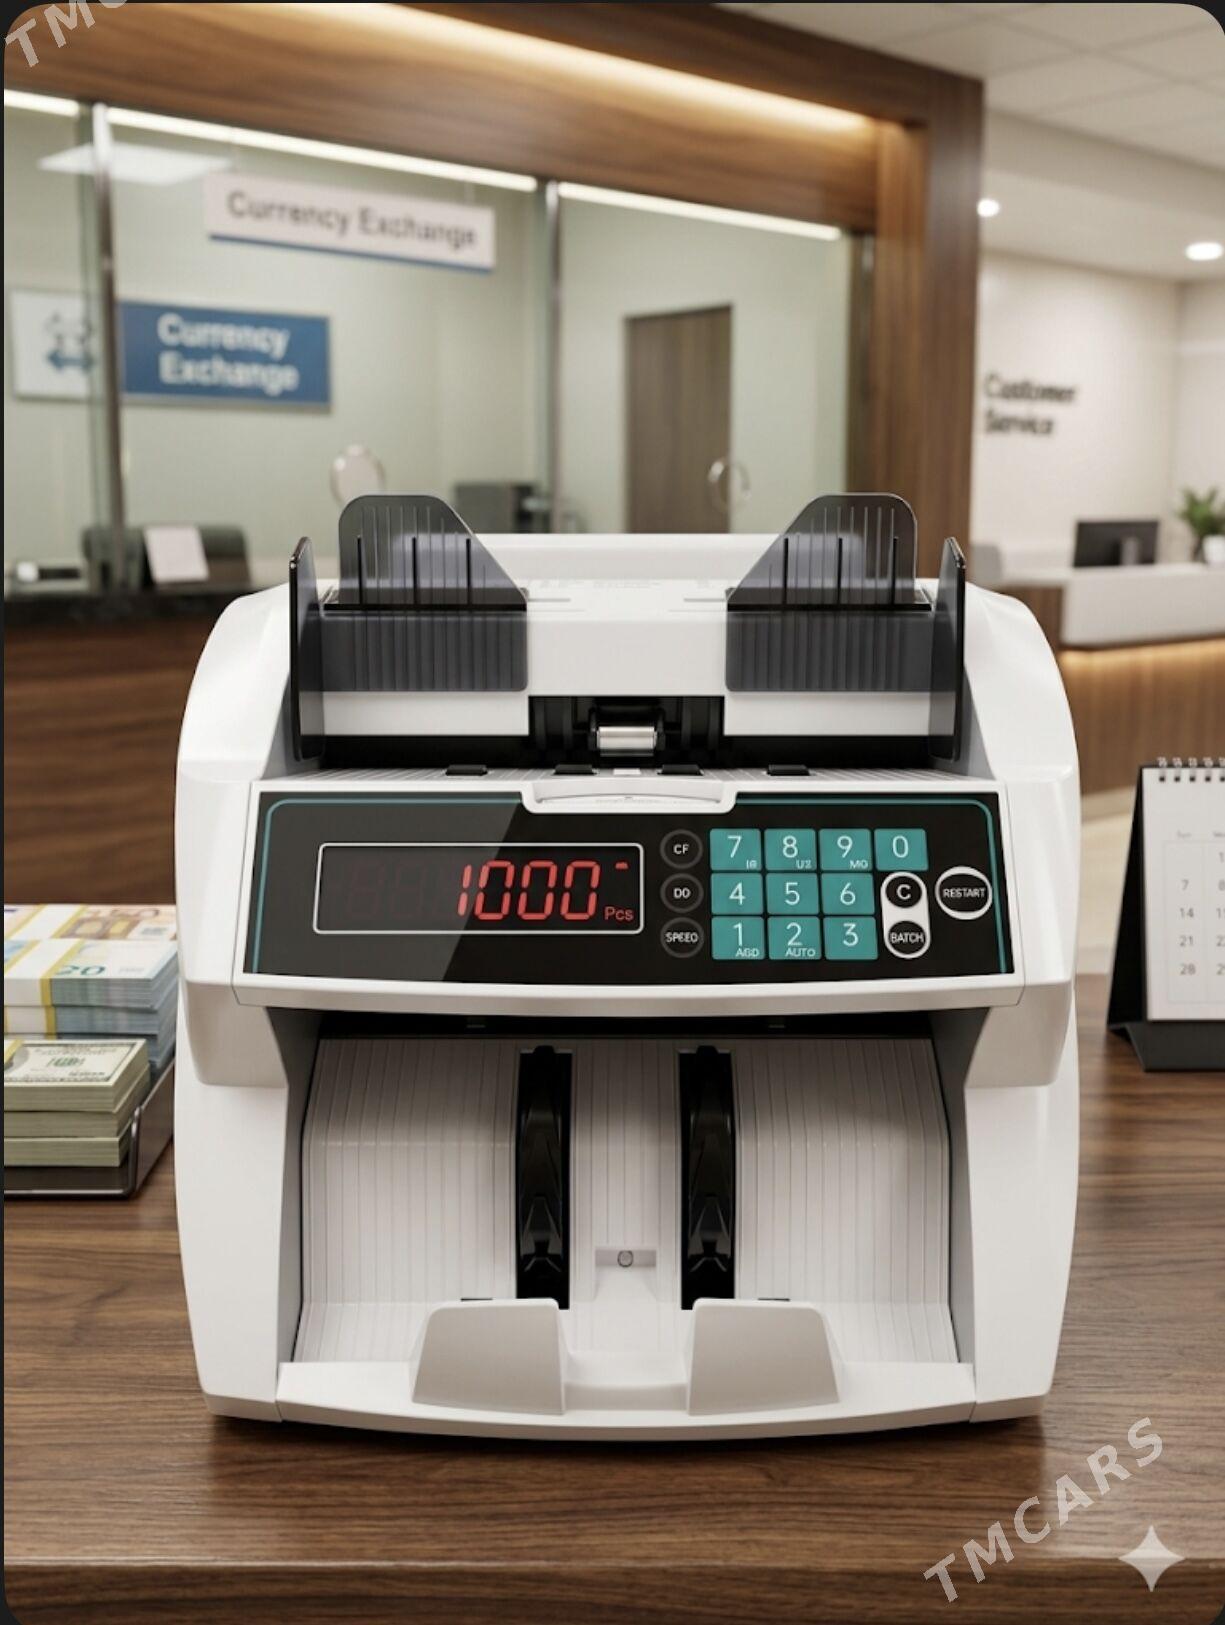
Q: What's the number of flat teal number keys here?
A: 10